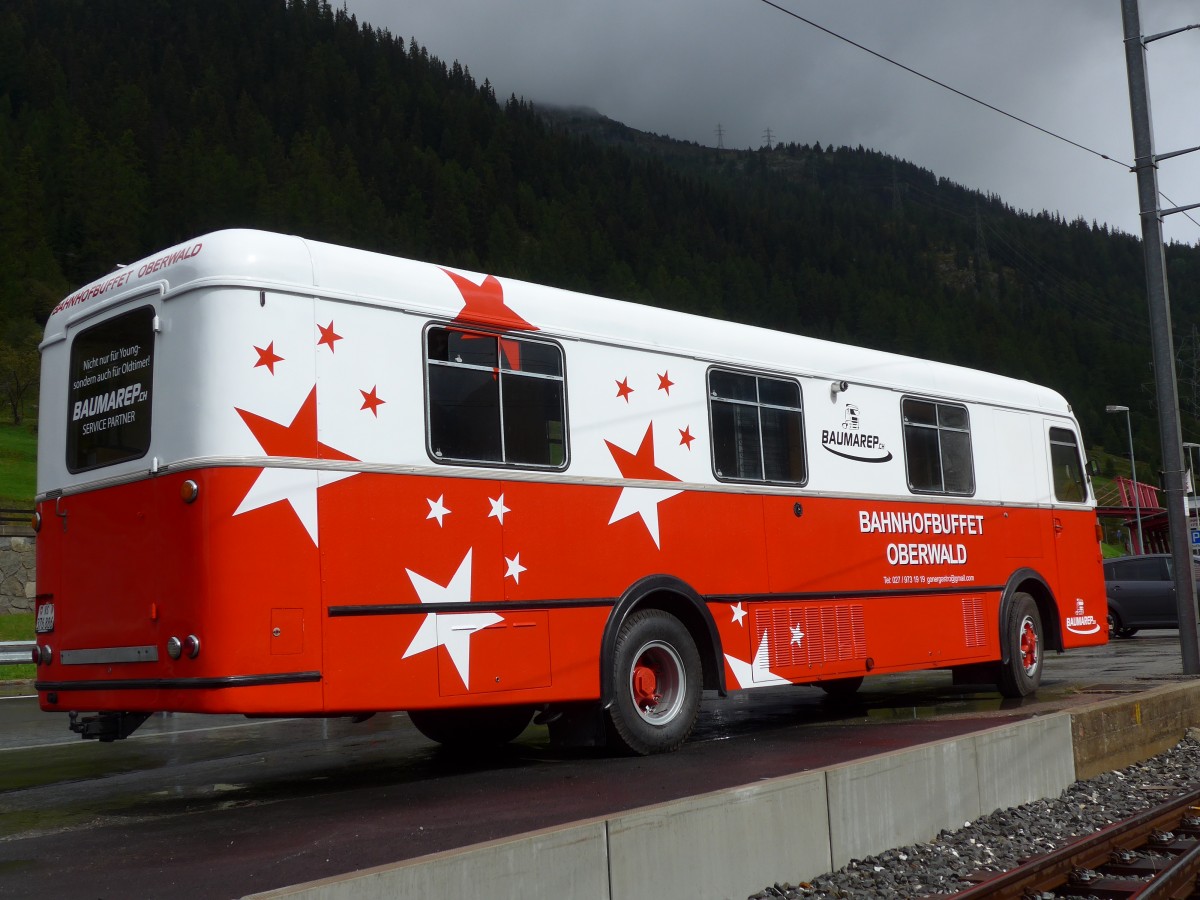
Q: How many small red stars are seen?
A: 6